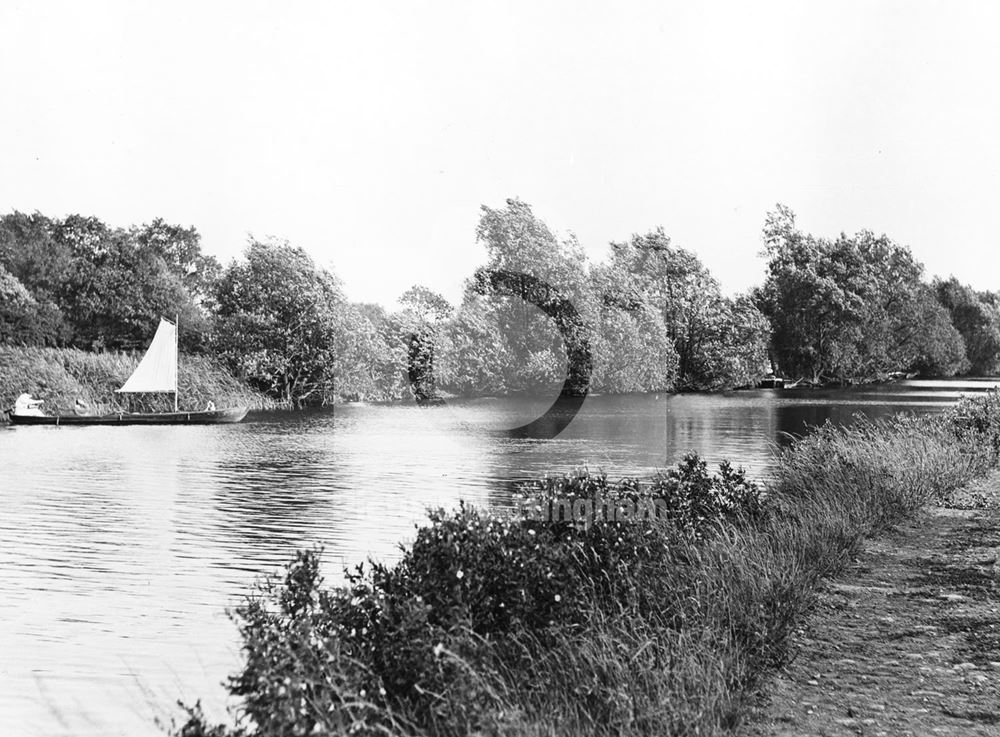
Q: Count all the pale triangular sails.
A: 1